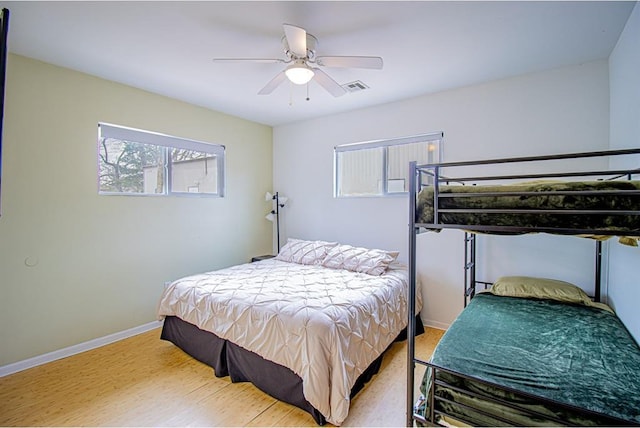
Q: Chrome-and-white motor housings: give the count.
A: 1